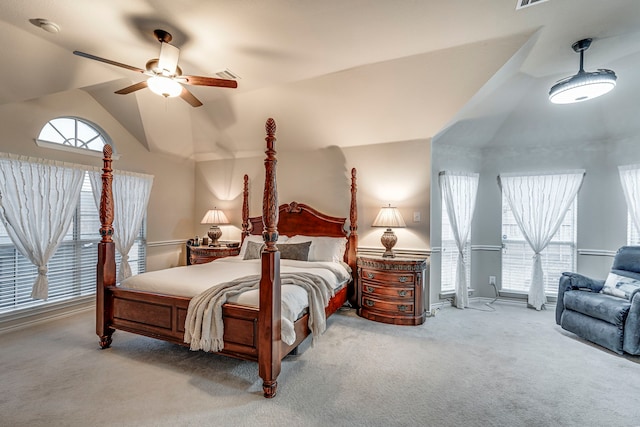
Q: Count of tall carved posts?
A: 4